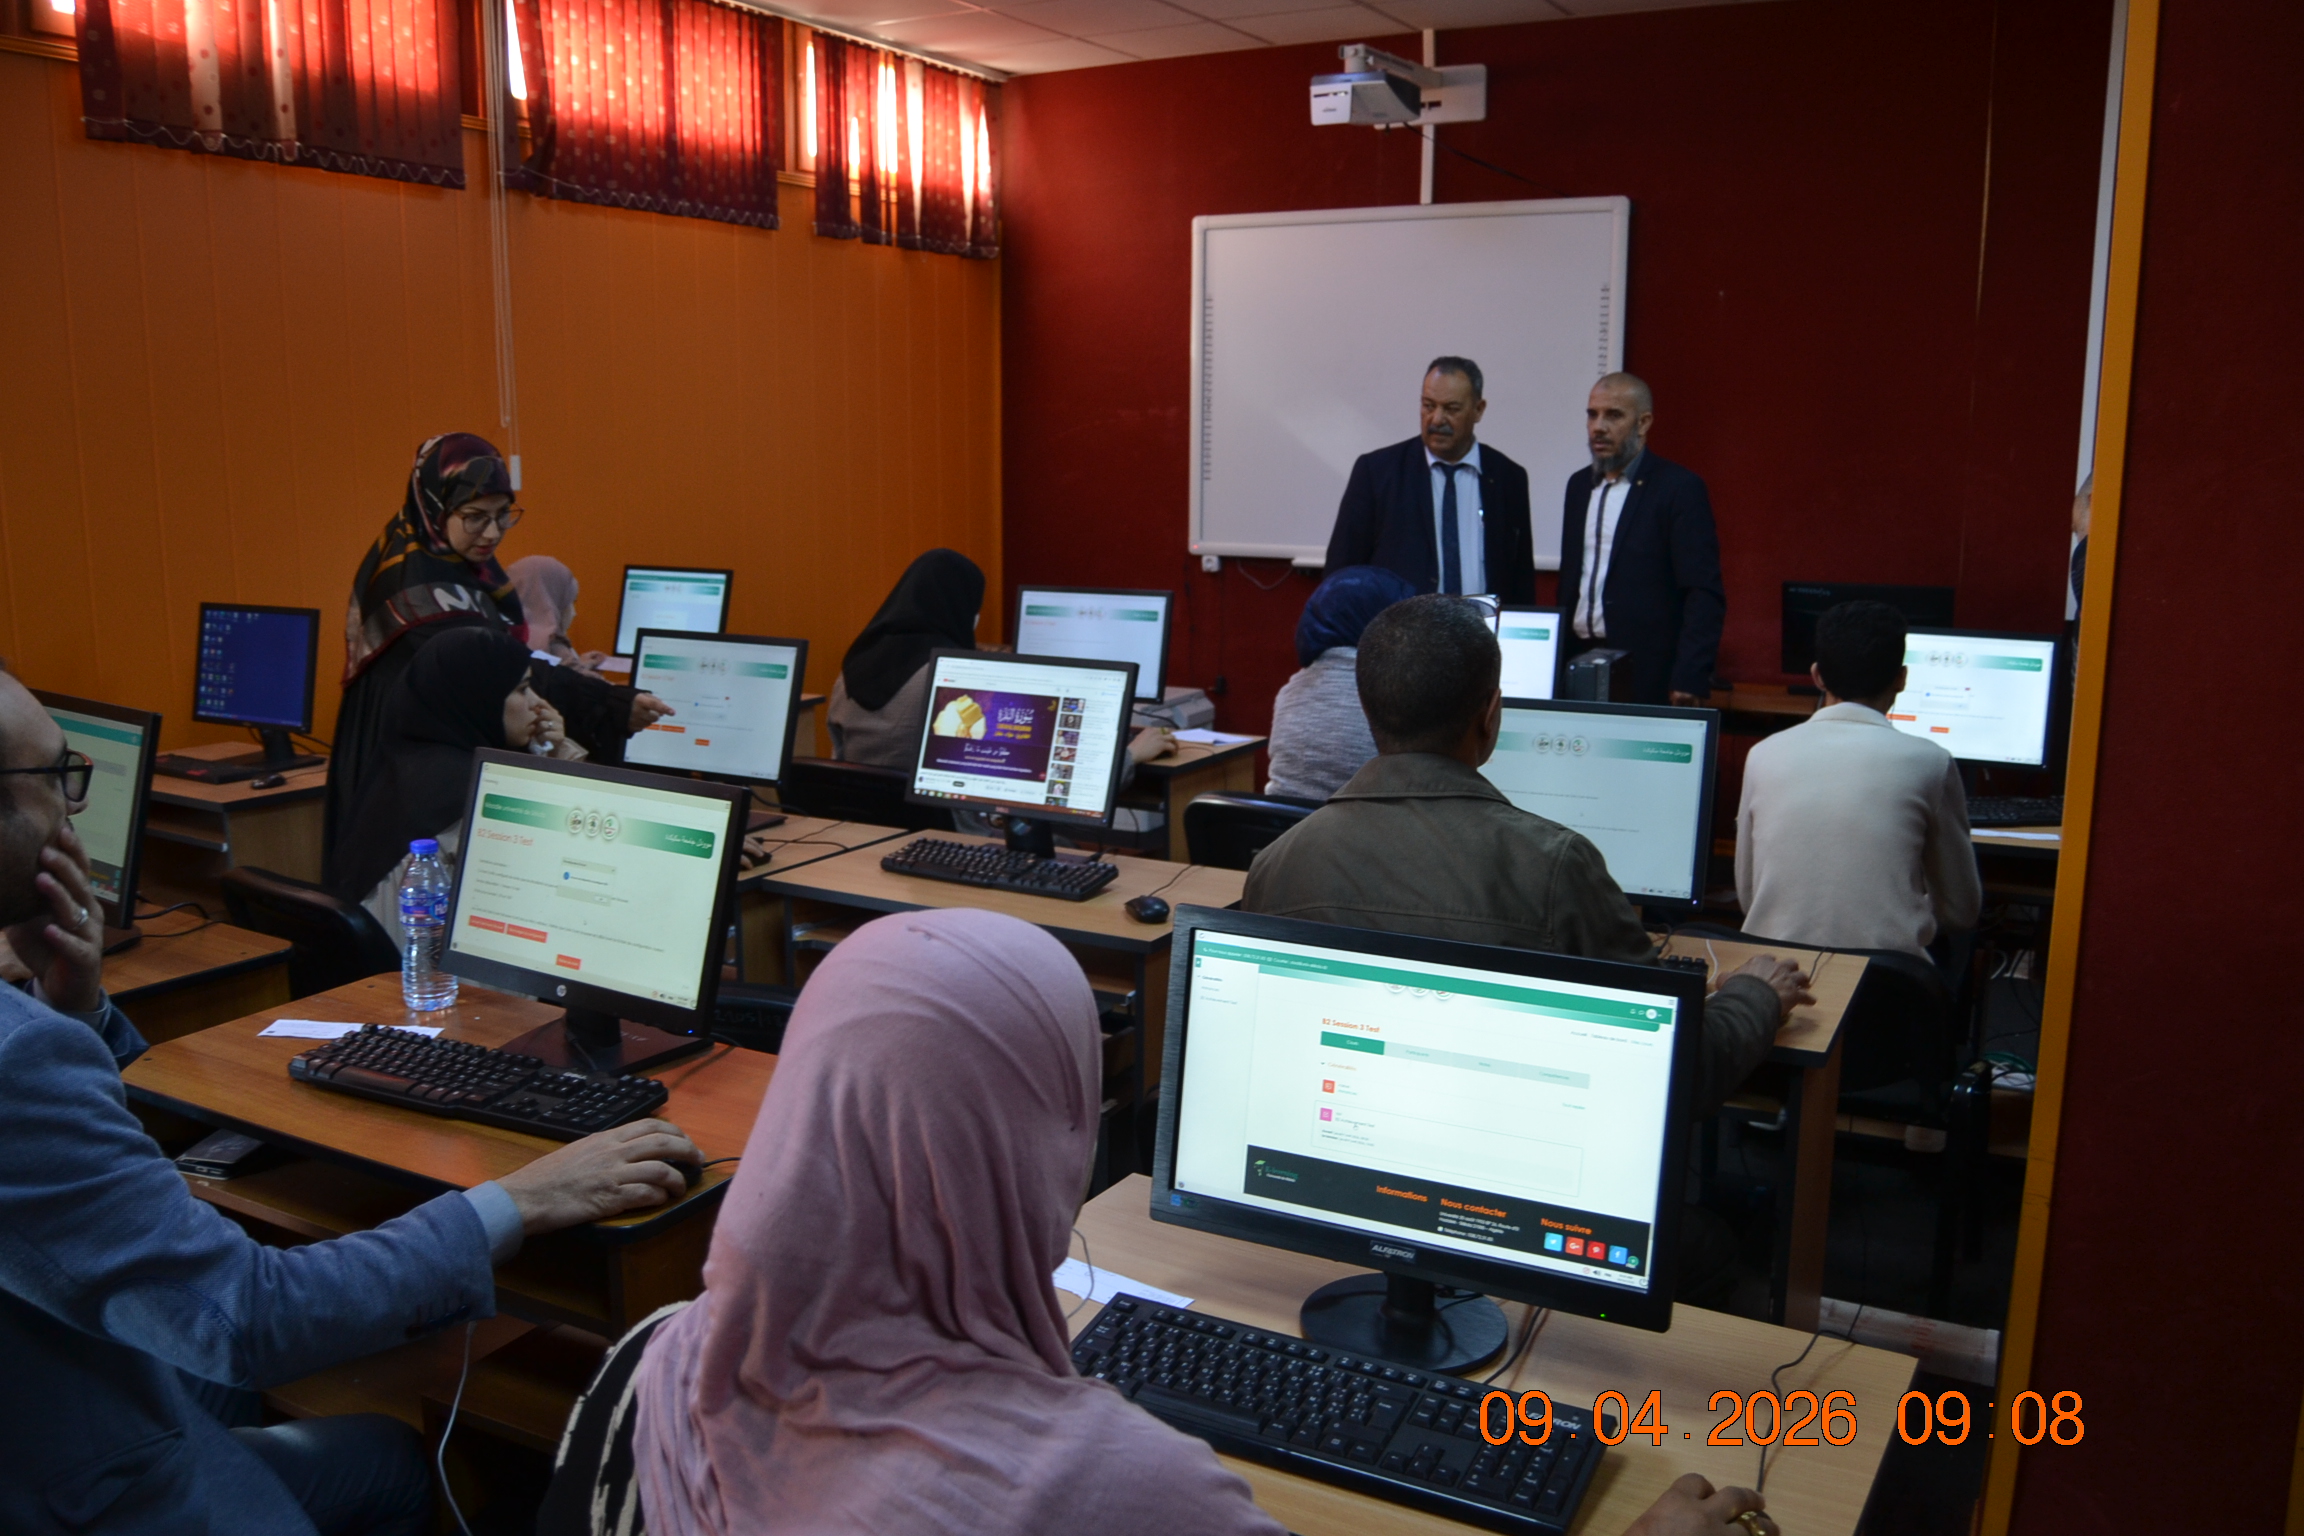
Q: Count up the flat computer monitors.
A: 12